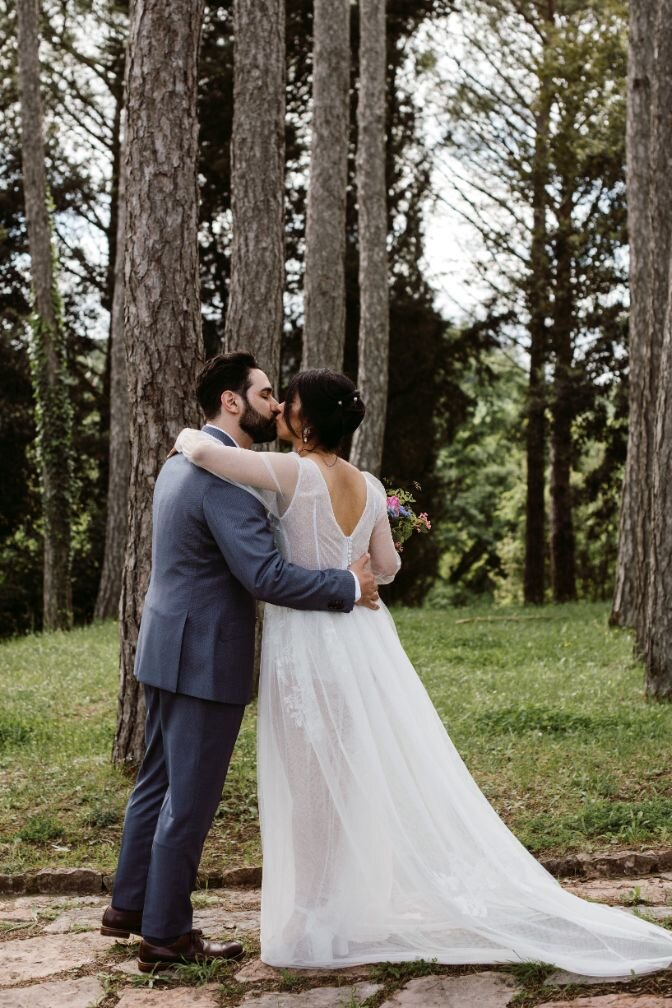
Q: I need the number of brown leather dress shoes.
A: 2